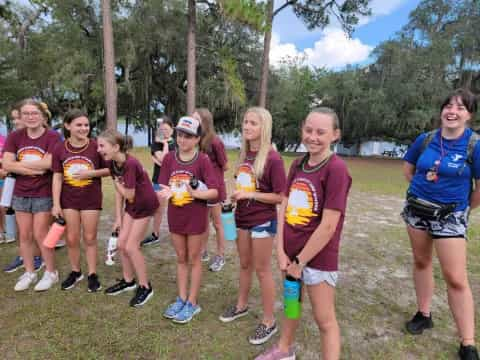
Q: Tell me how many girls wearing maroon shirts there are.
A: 7